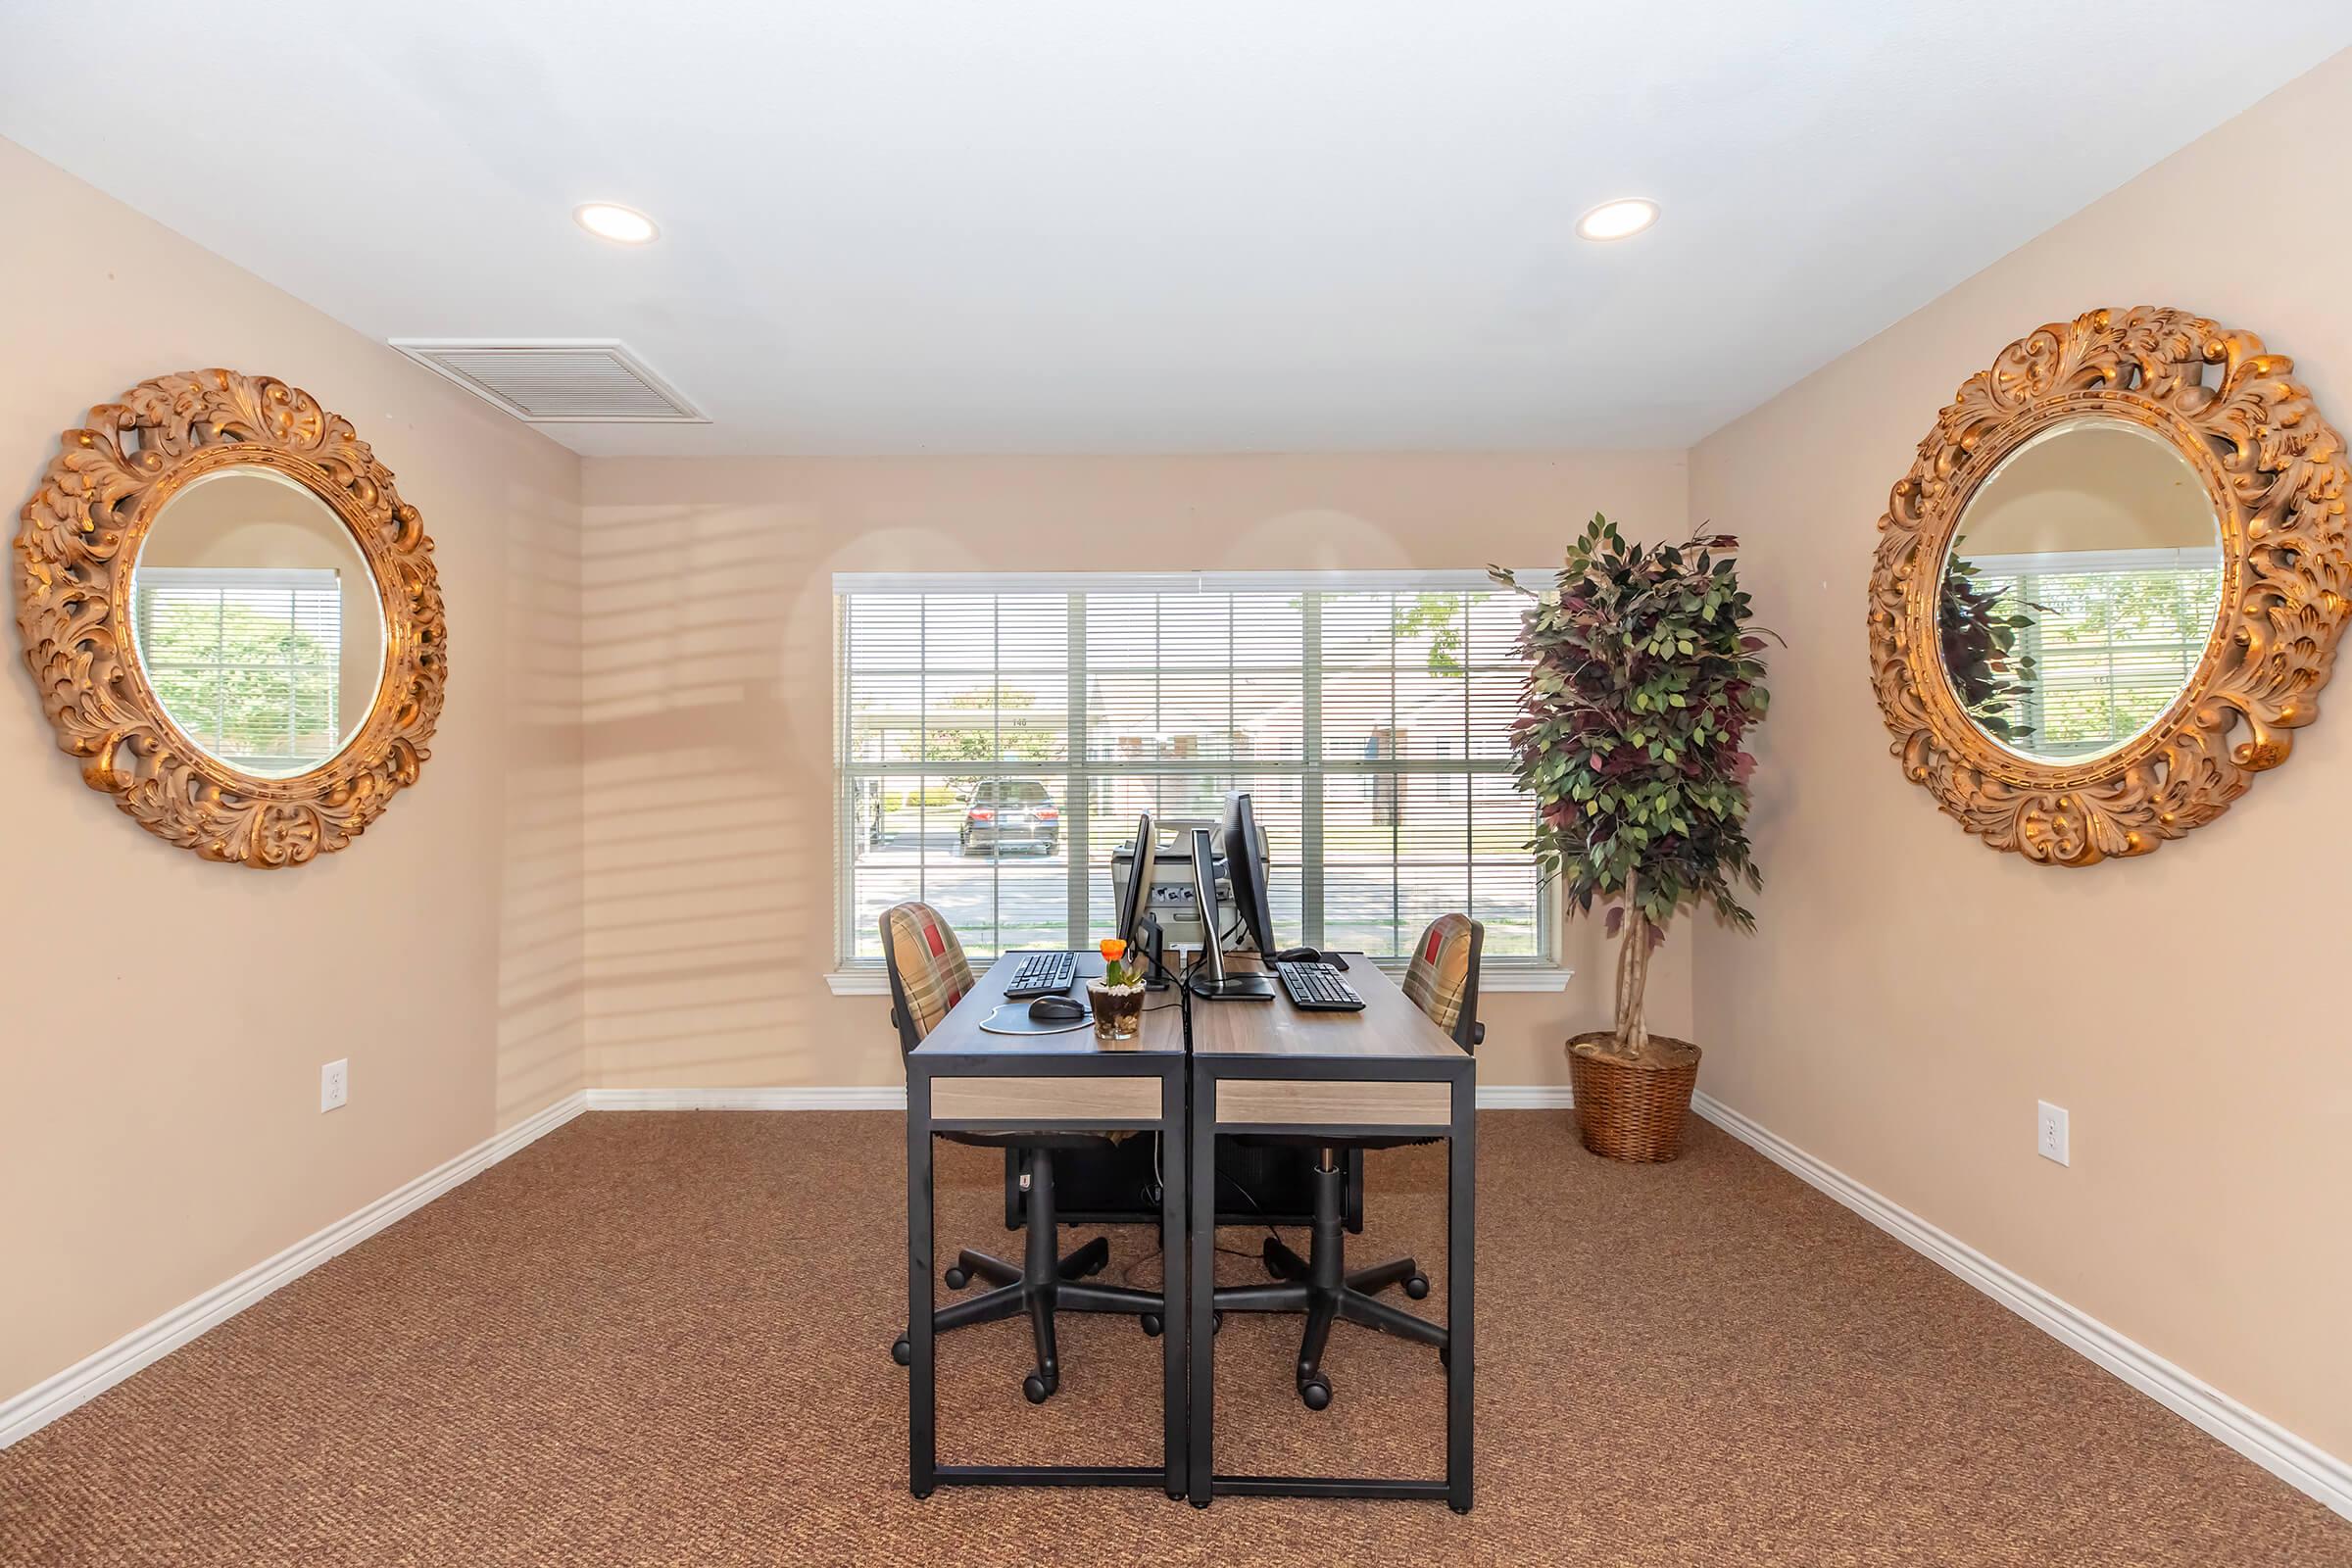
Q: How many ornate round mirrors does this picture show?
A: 2